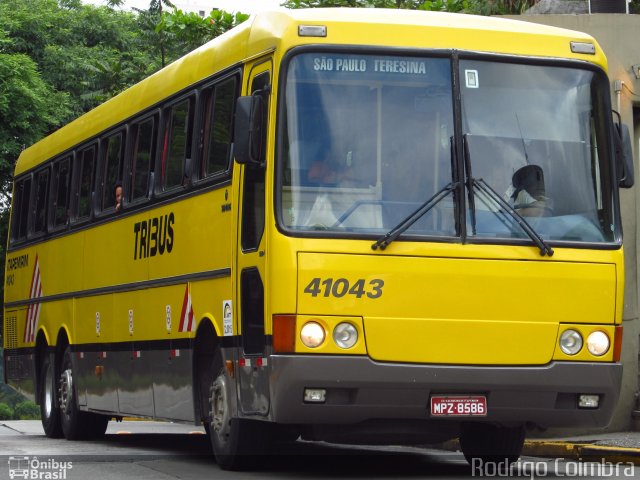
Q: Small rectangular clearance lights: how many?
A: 2